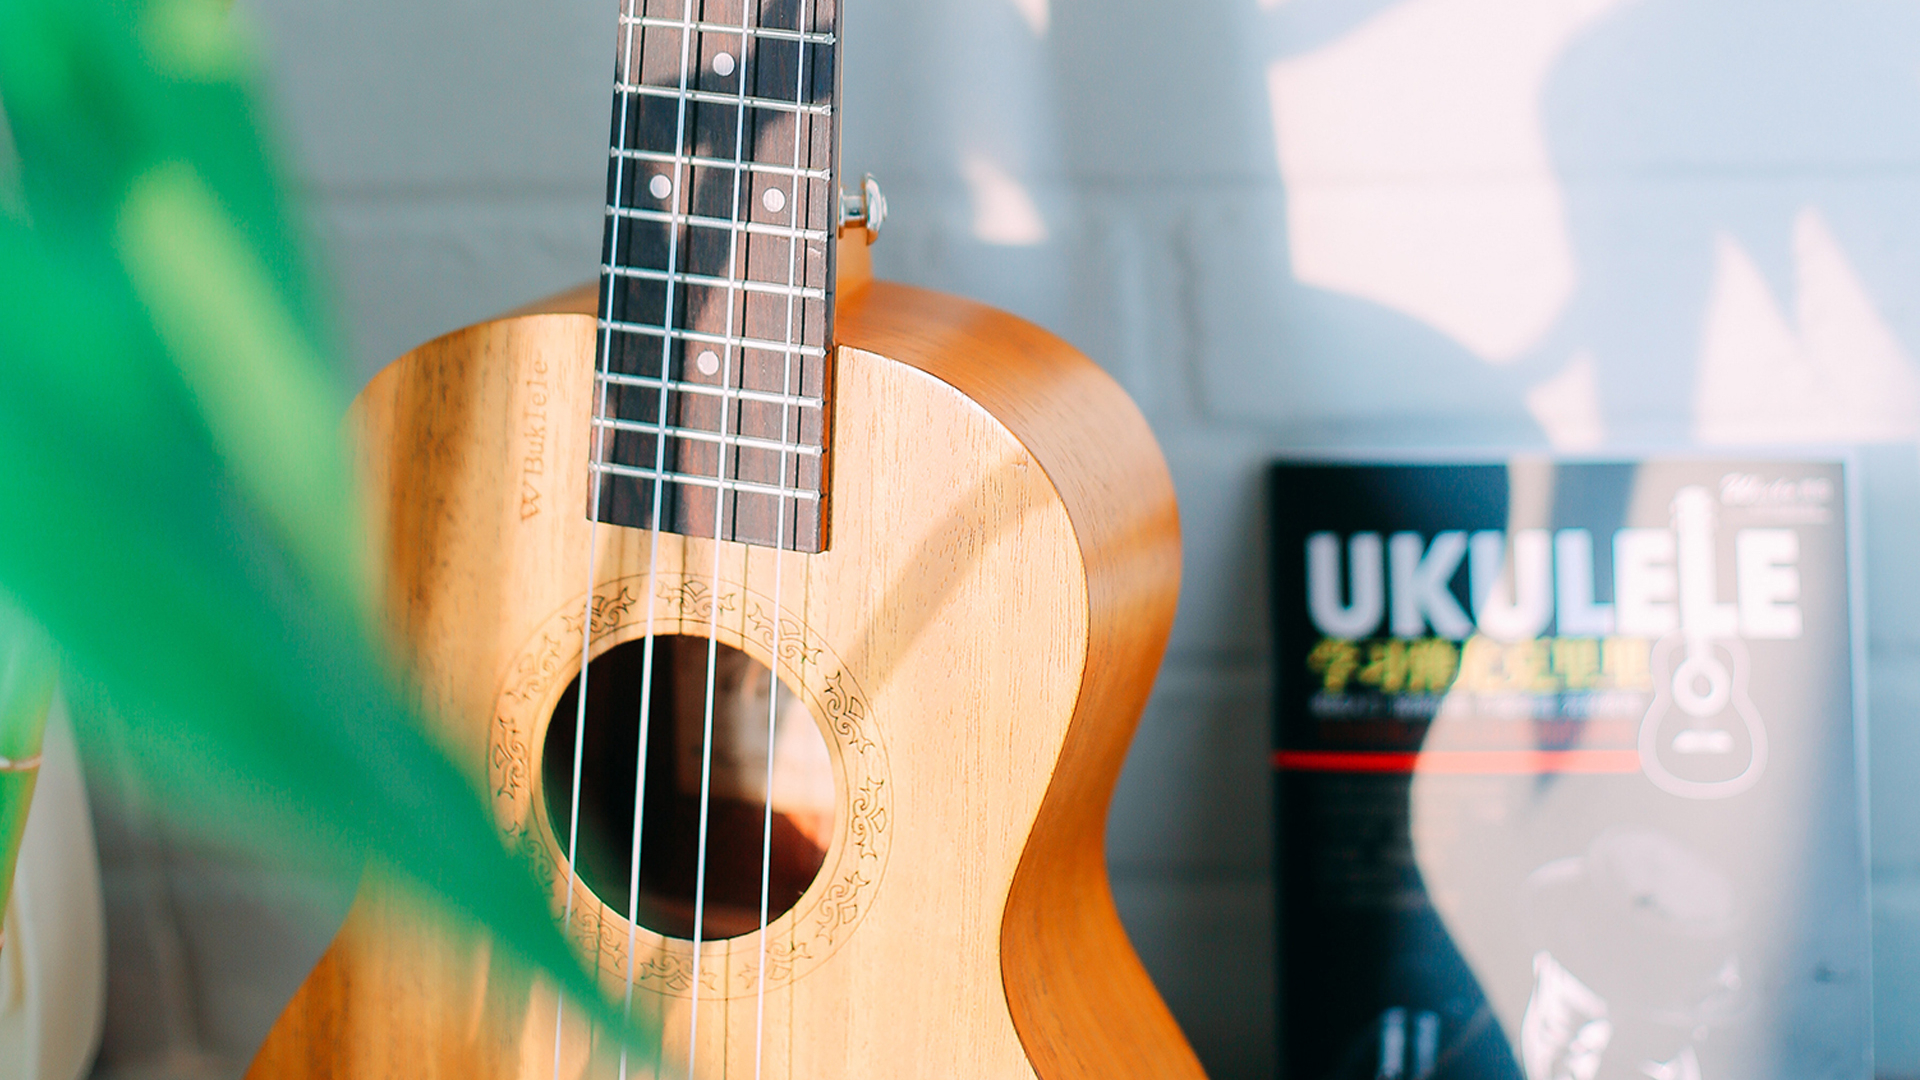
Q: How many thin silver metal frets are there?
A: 9